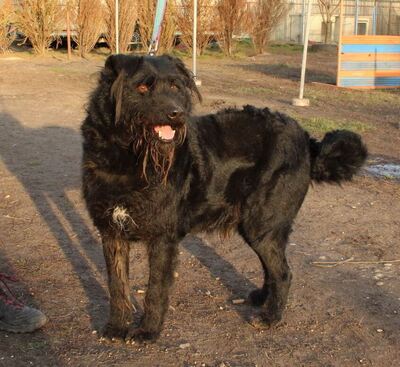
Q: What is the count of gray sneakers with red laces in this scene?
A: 1